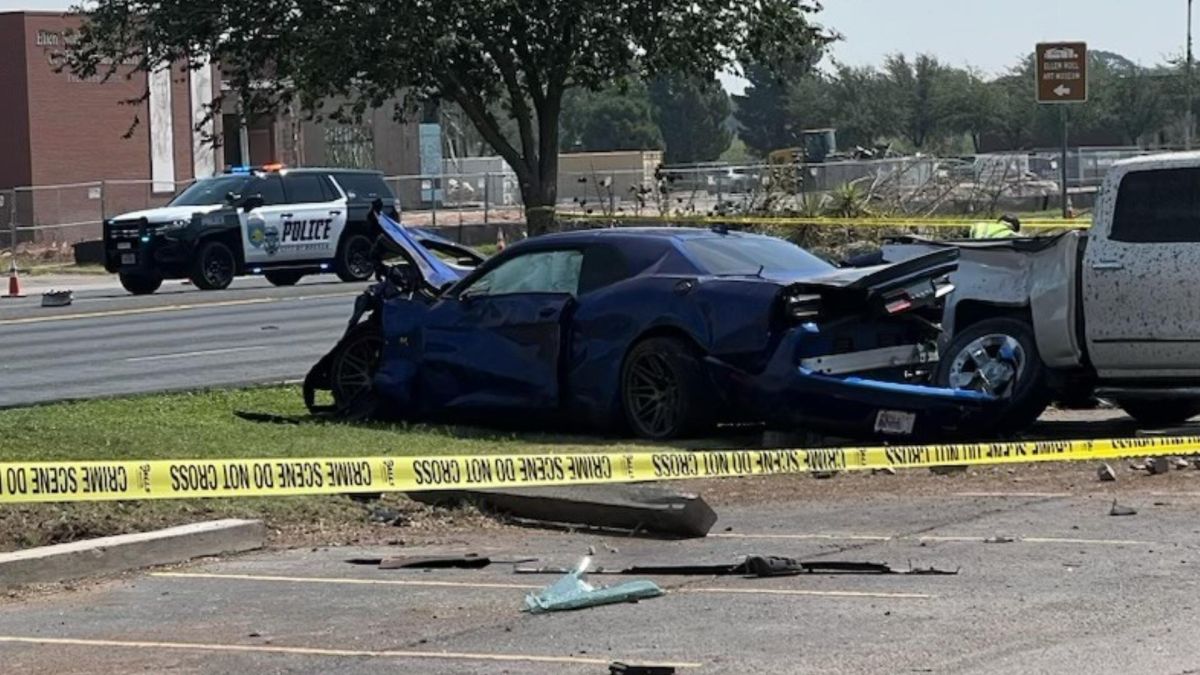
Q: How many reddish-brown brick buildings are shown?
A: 1